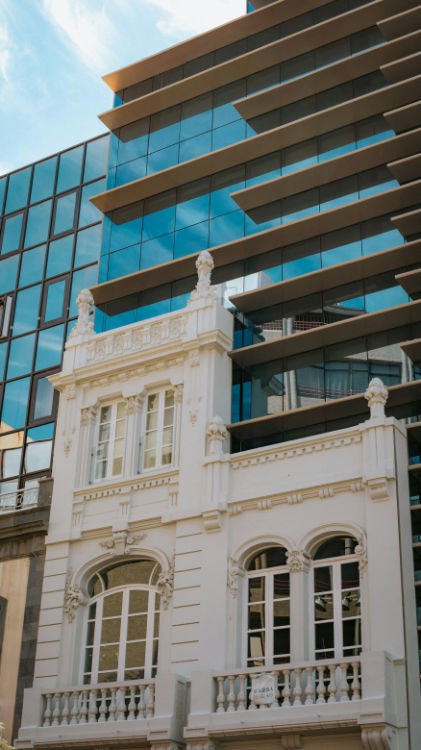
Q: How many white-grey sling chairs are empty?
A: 0